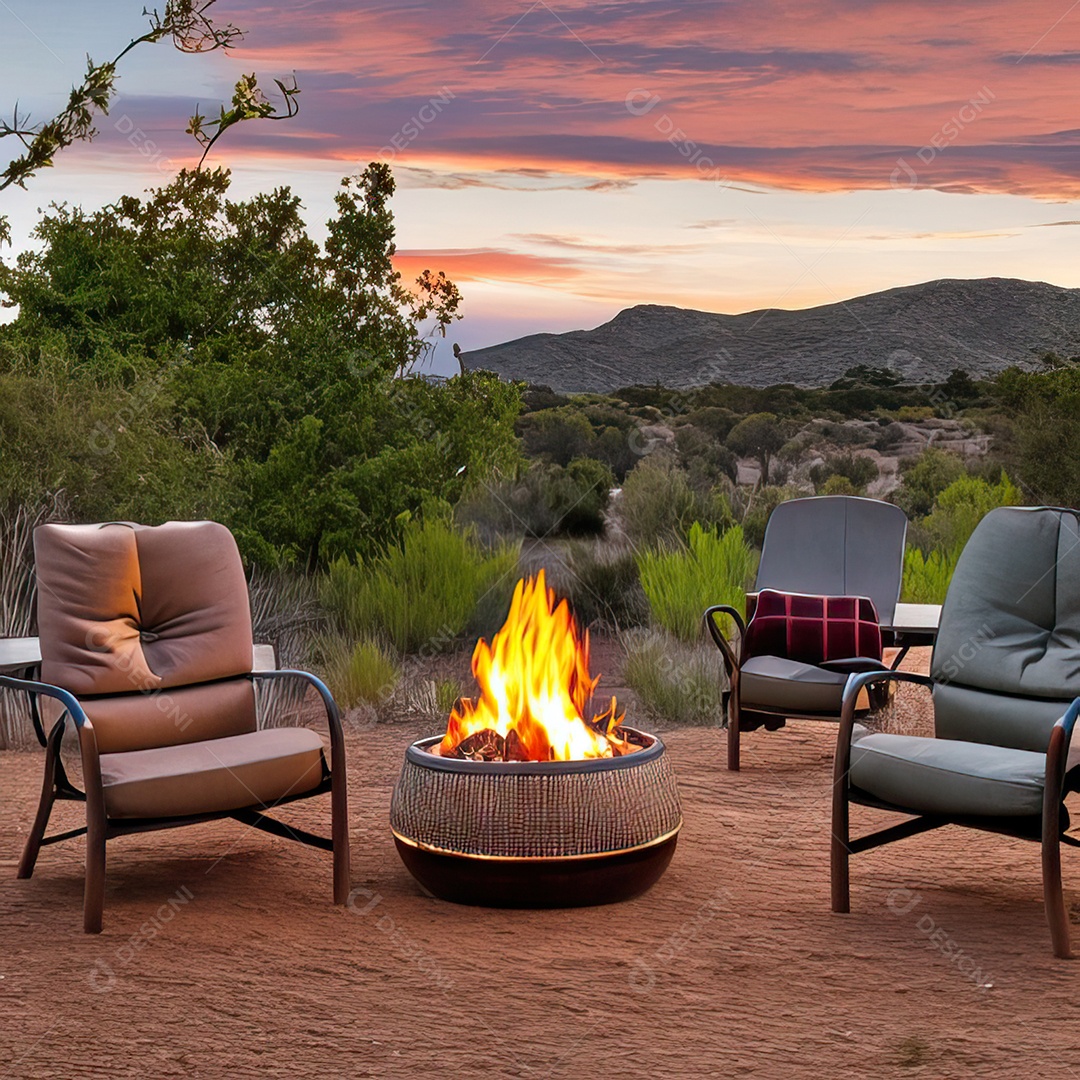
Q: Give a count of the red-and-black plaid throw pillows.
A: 1